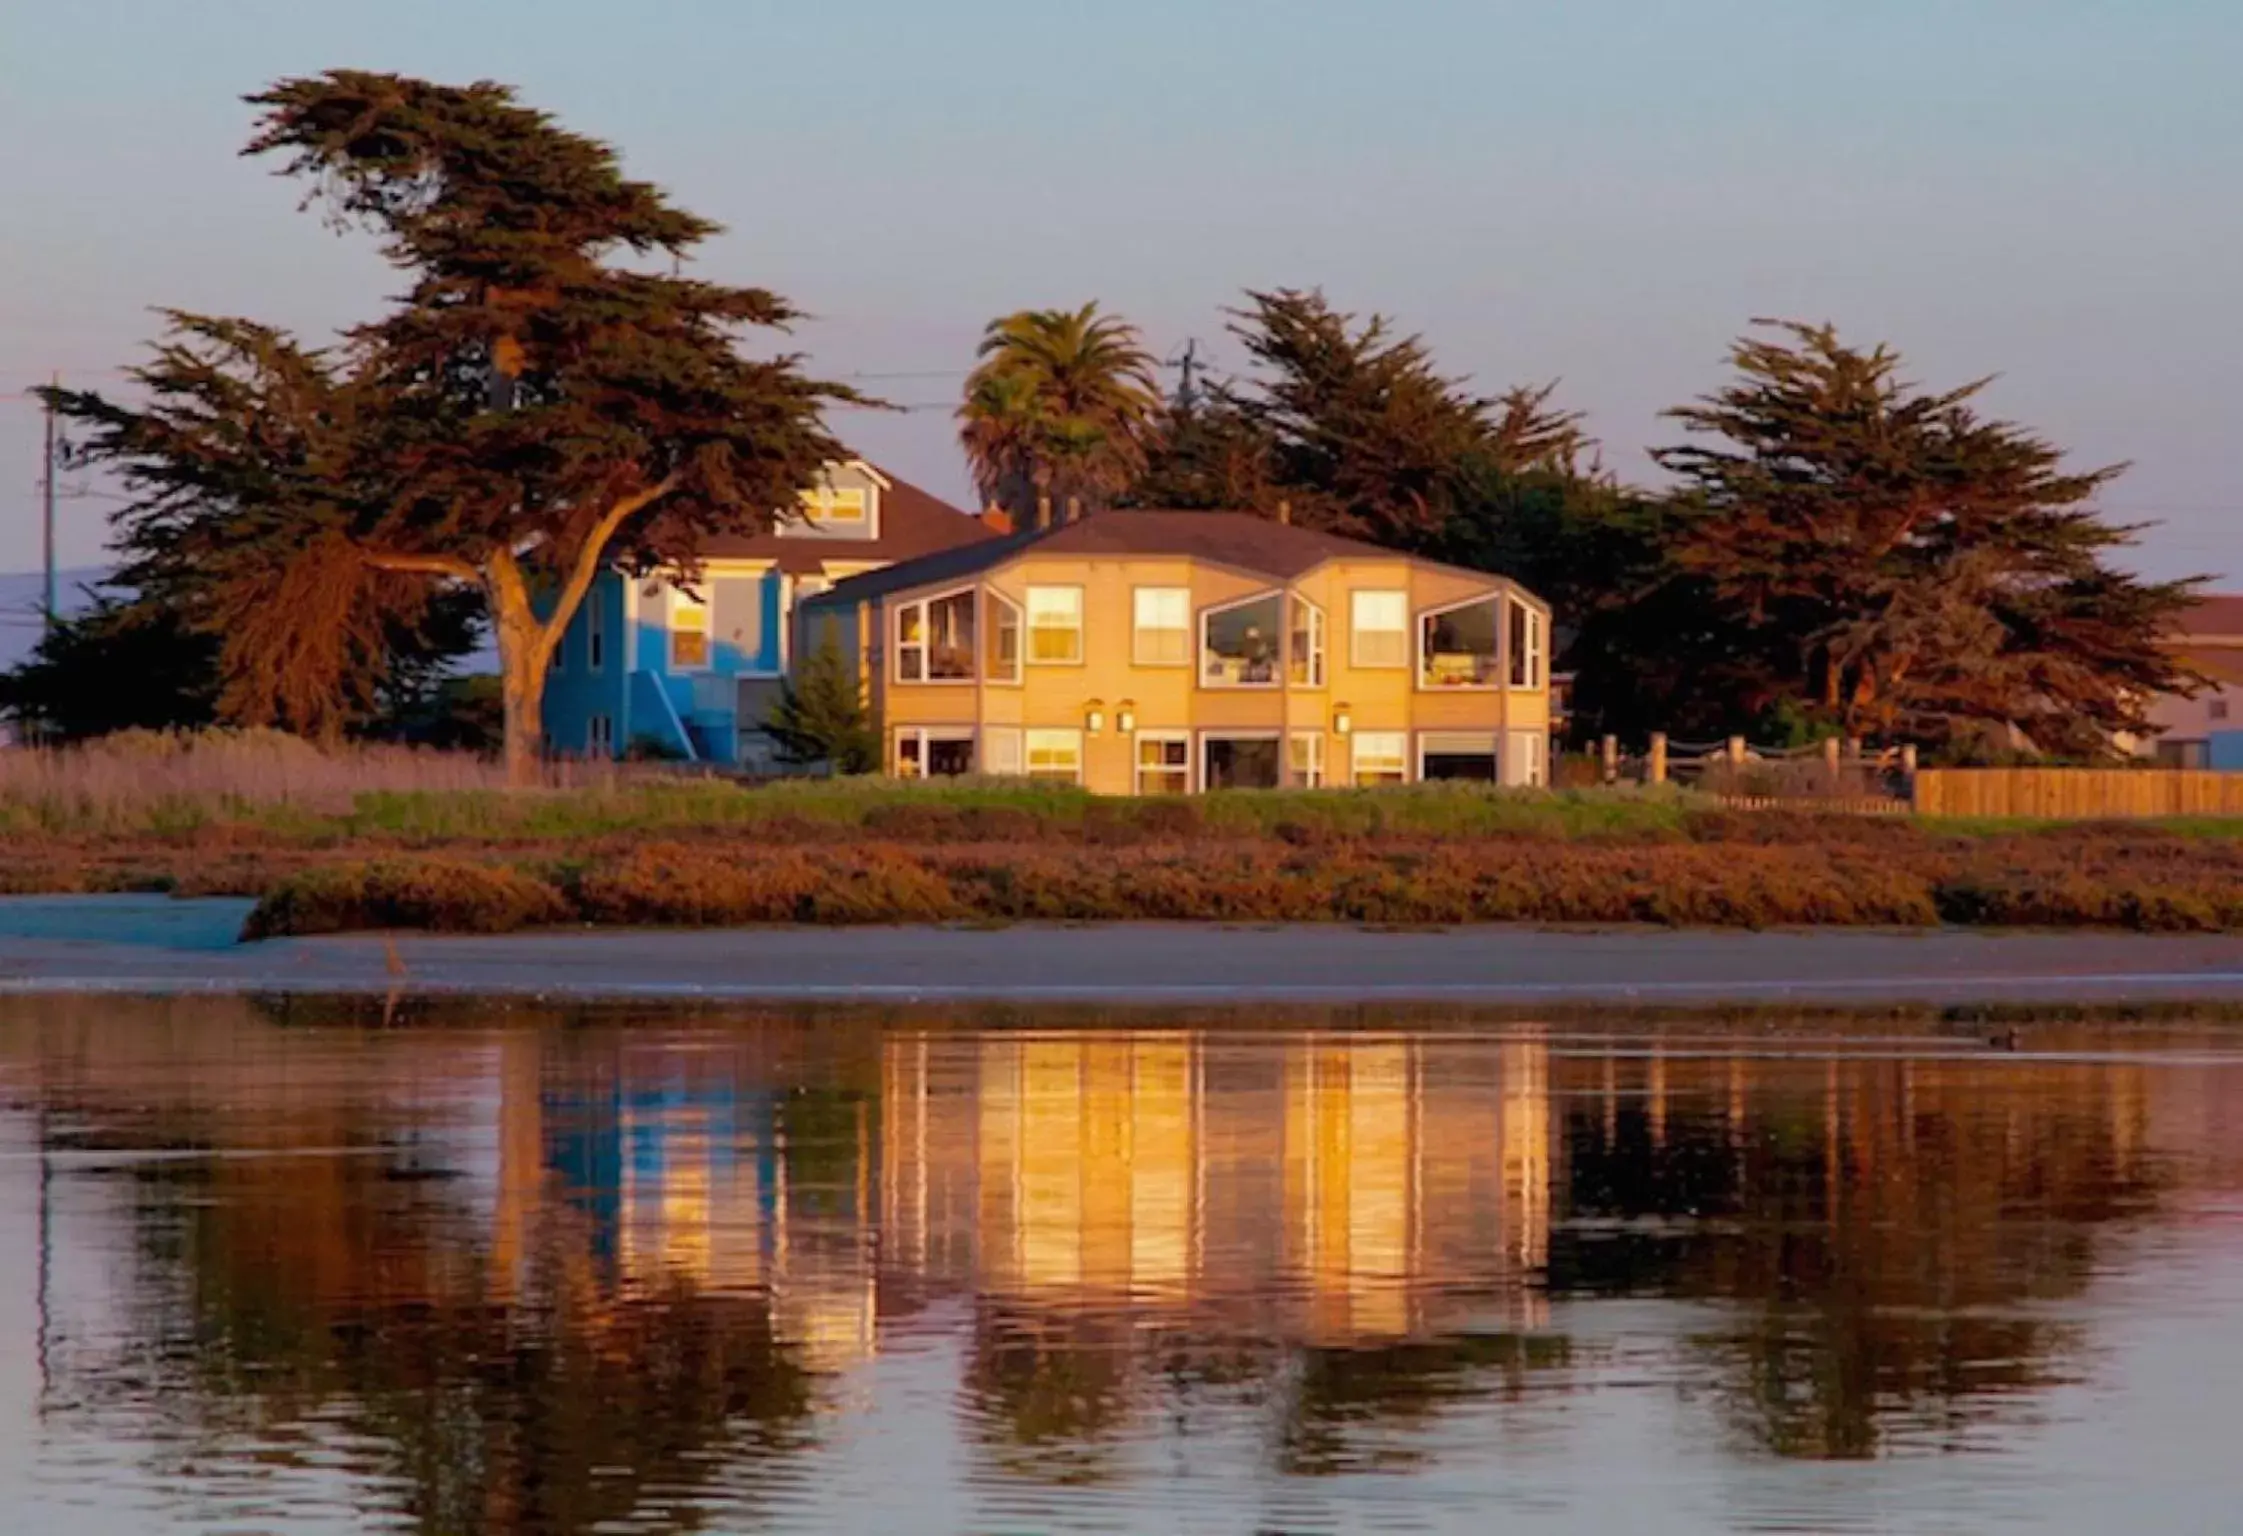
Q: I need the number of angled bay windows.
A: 3